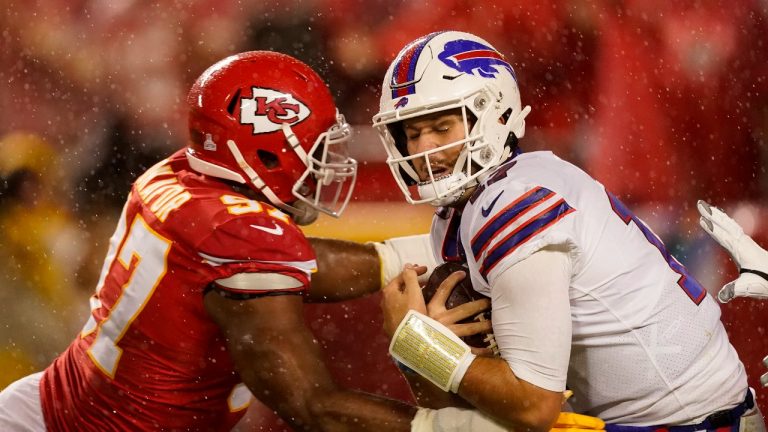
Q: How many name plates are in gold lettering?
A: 1